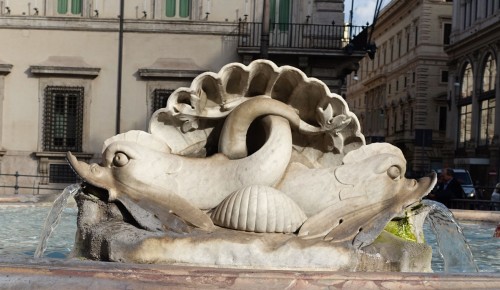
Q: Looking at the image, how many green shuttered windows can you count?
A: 3